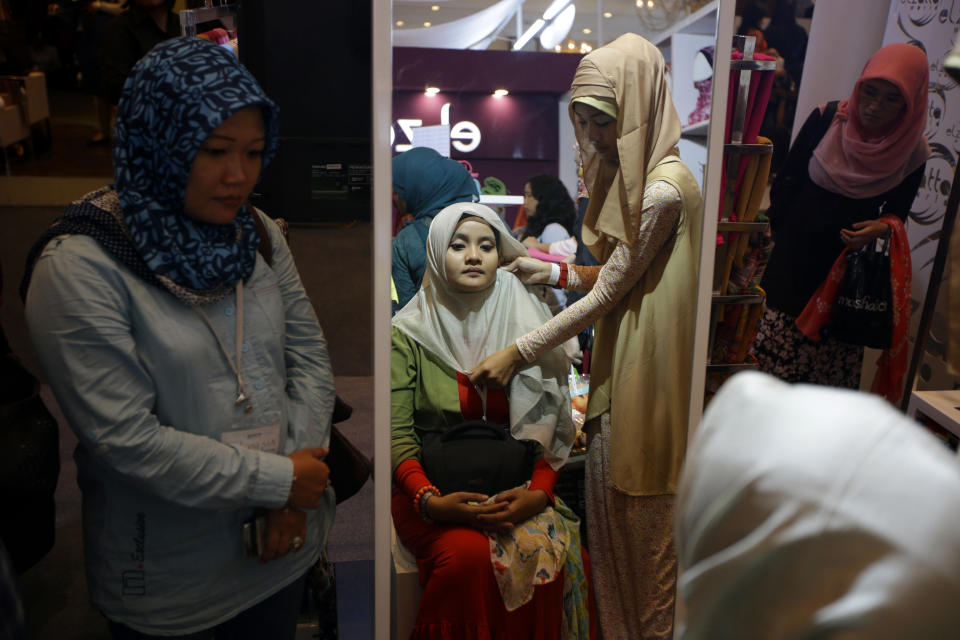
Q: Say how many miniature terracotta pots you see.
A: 0